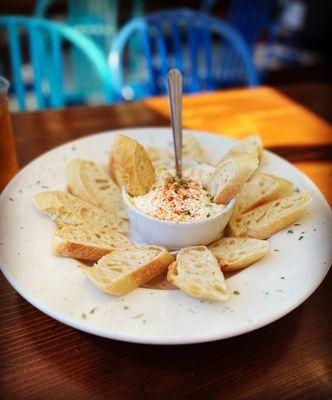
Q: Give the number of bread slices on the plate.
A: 13